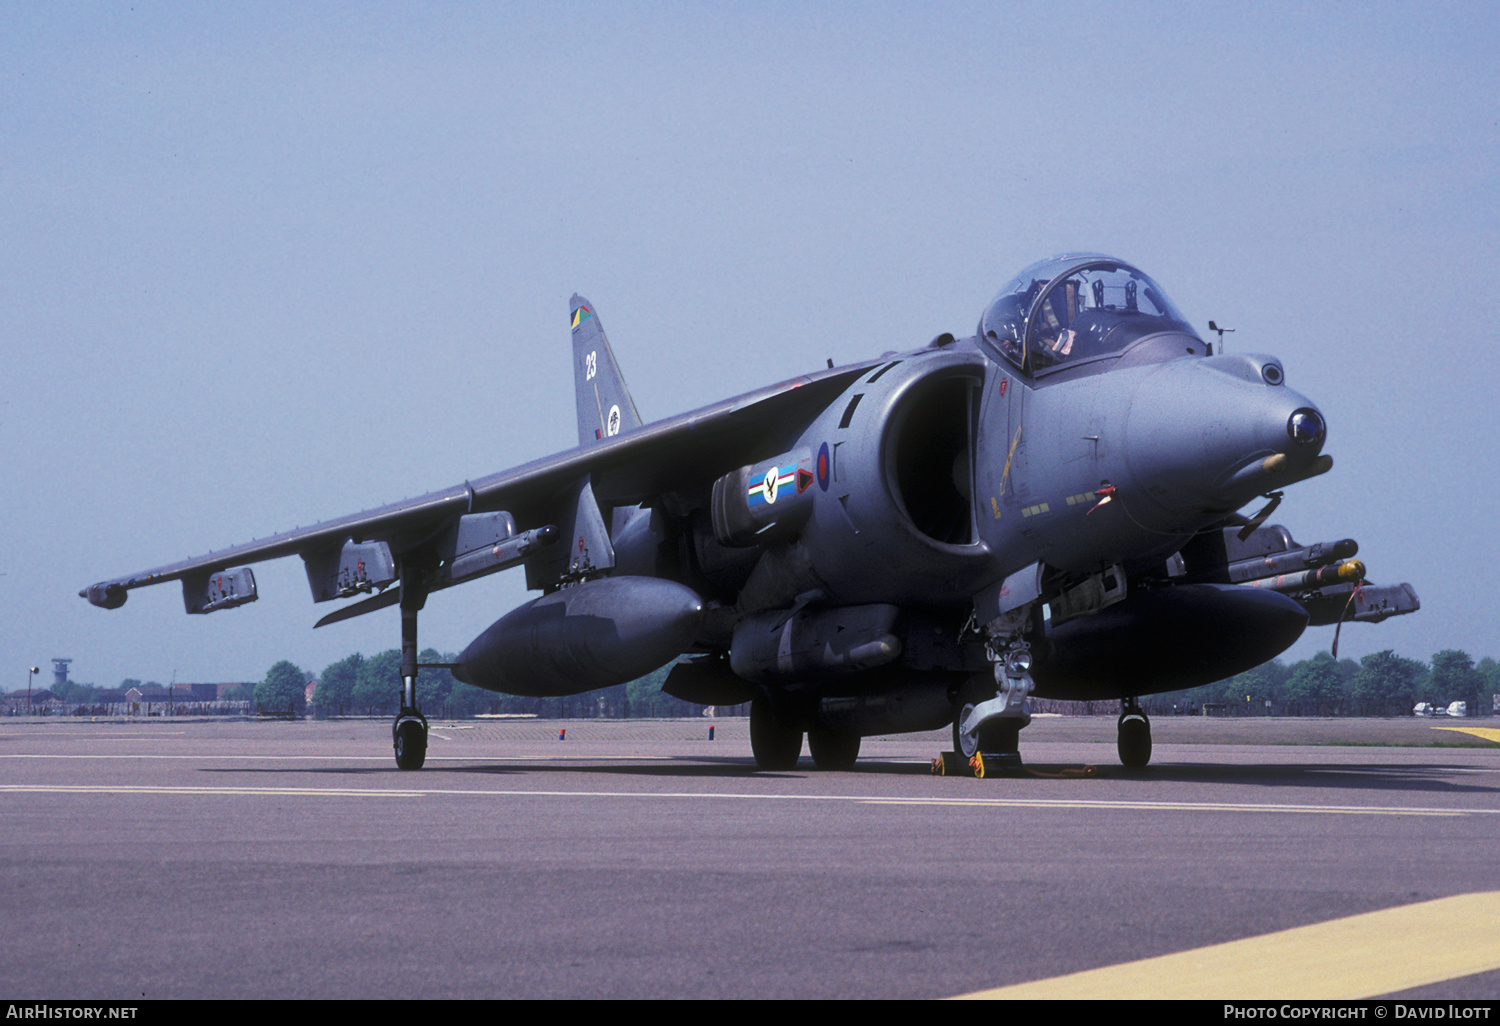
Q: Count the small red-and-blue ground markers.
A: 2